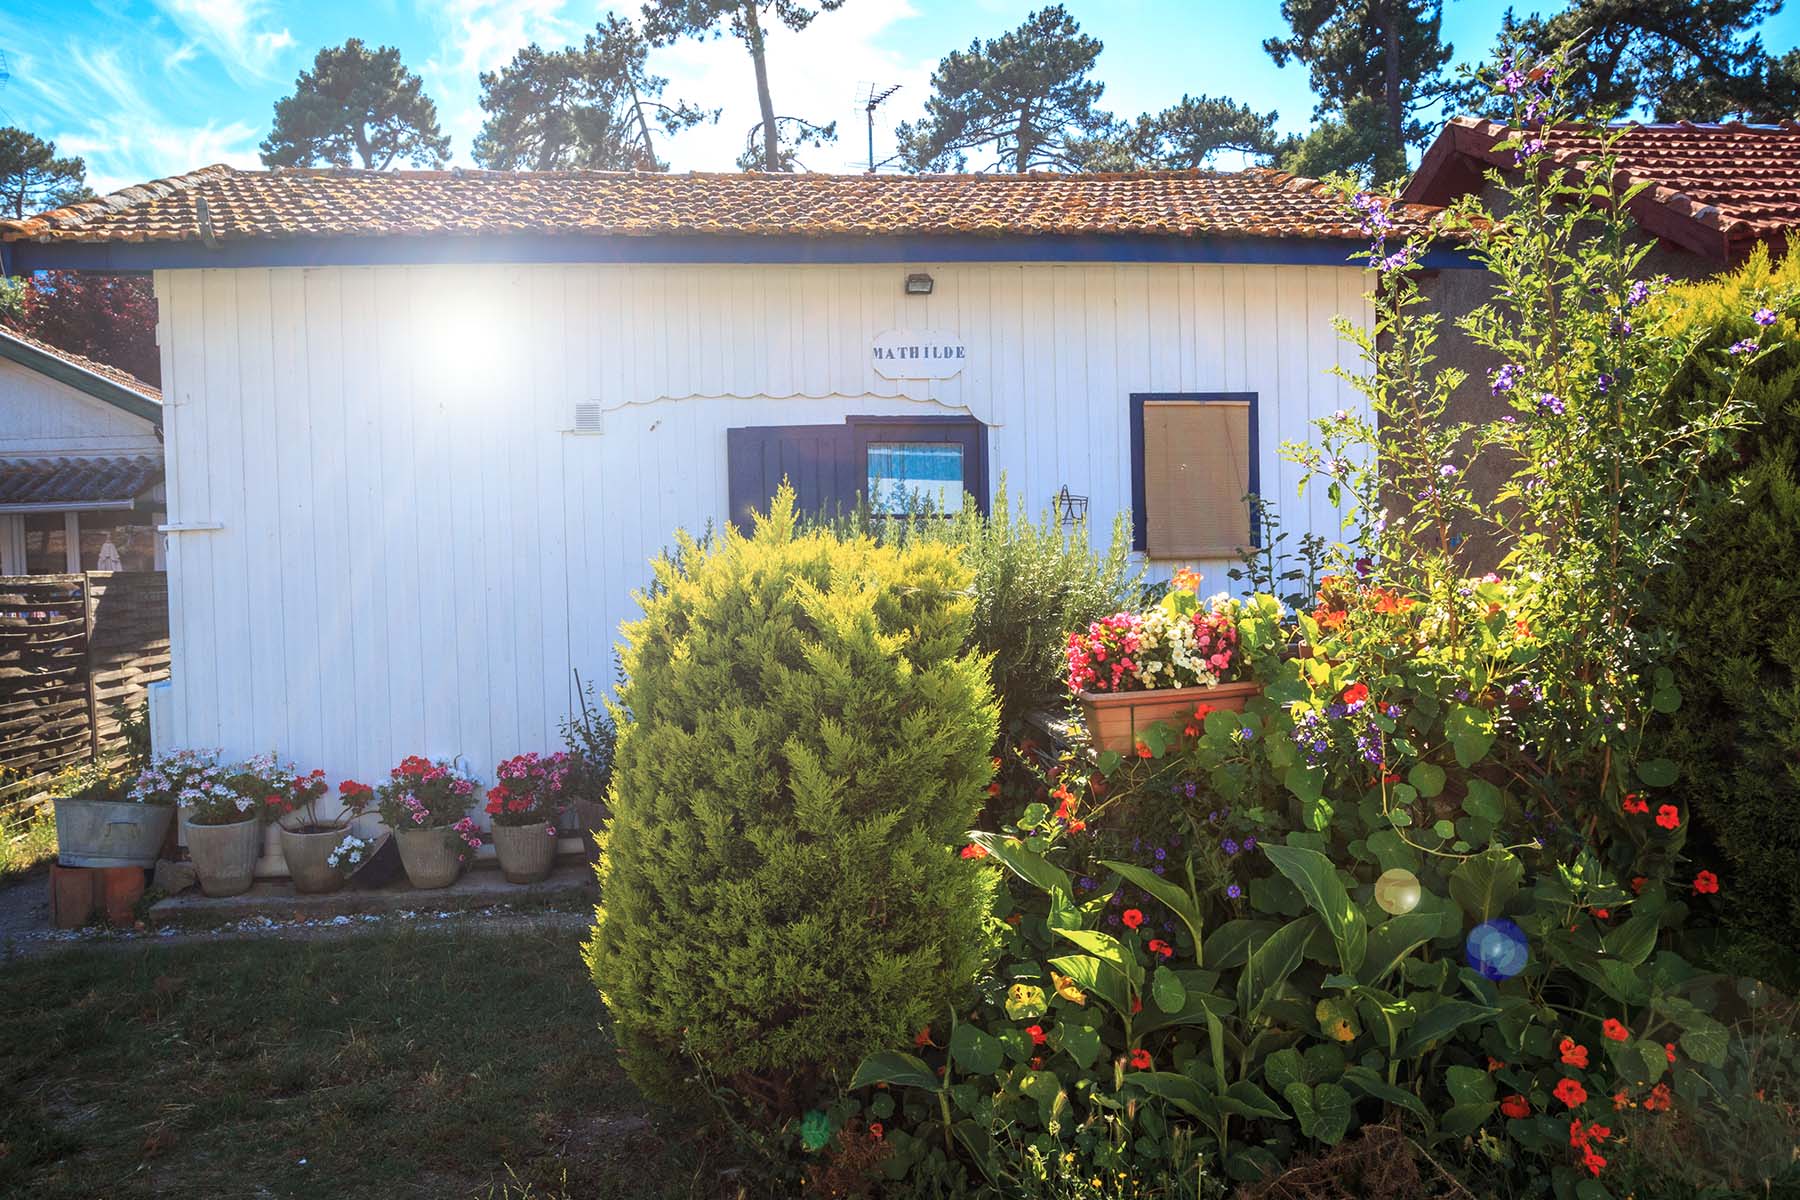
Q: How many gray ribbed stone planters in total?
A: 4